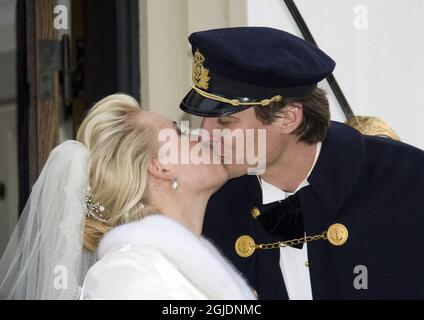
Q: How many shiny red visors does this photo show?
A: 0